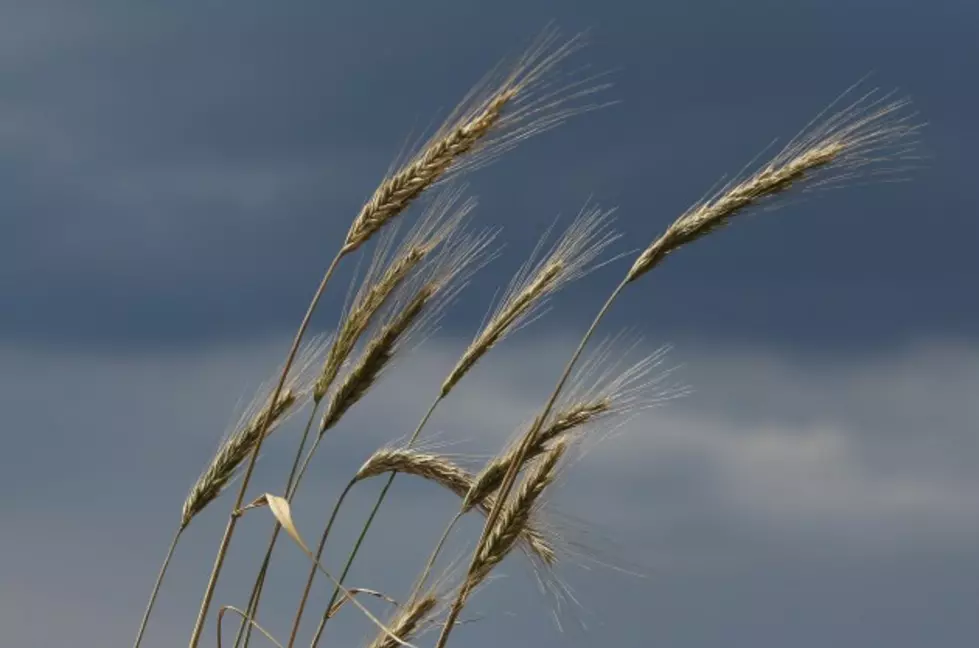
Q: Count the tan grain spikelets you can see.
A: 10